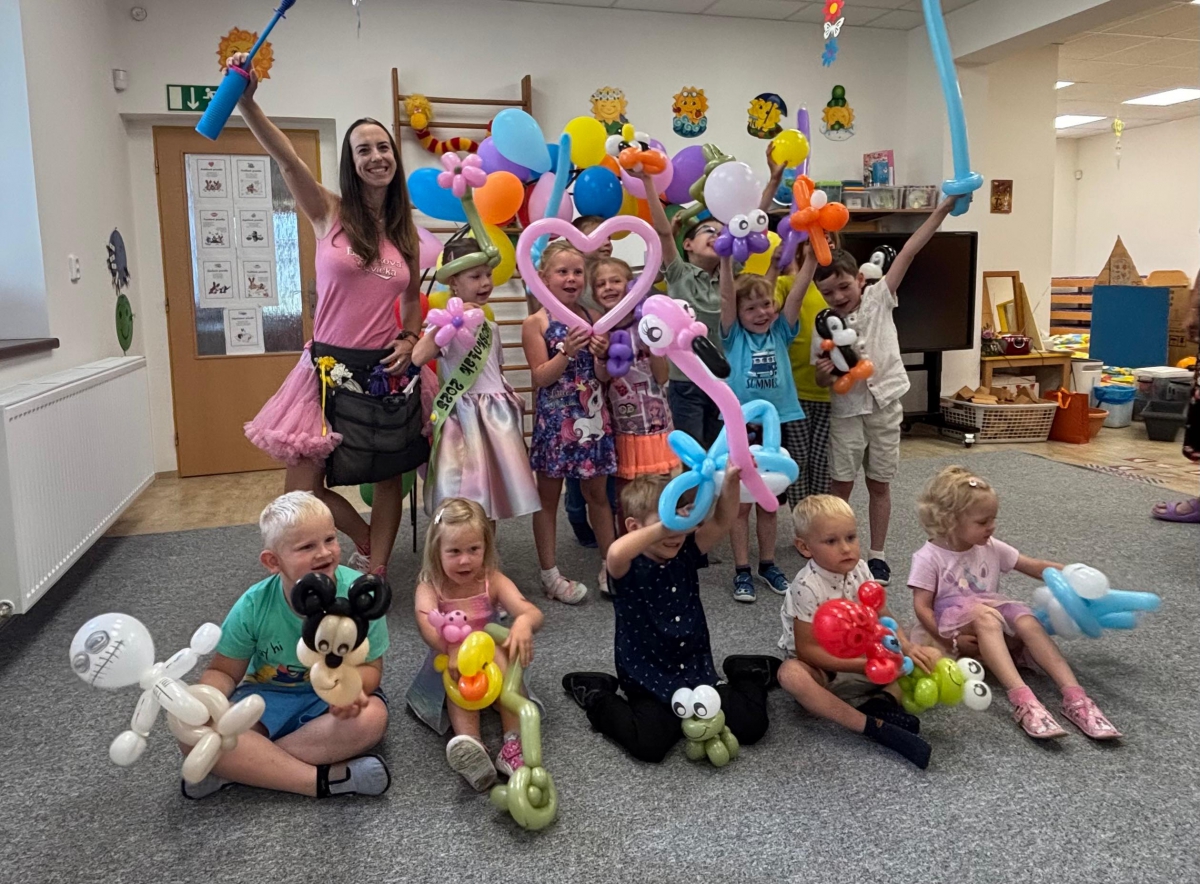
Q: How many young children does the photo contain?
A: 13